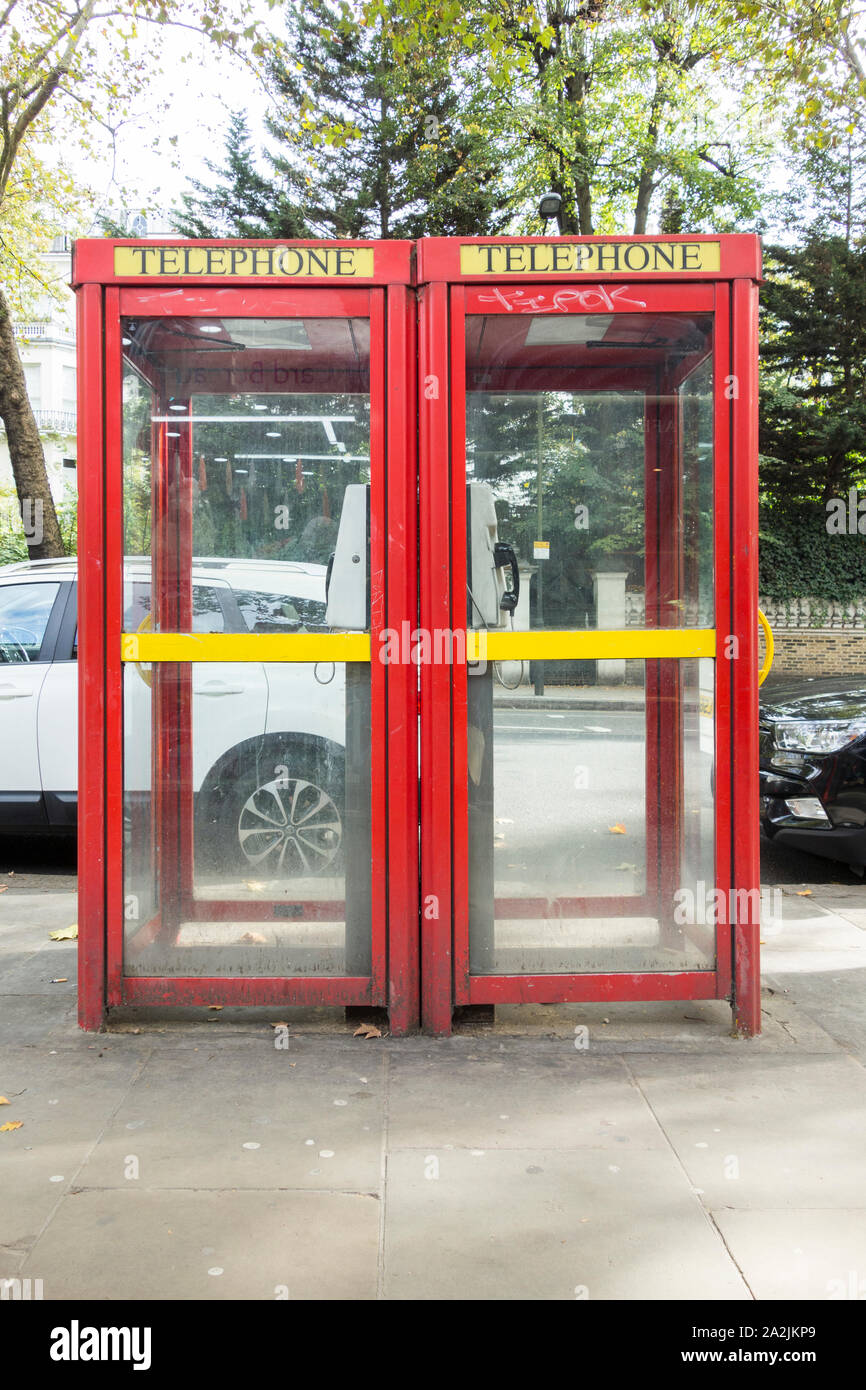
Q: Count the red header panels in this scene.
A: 2